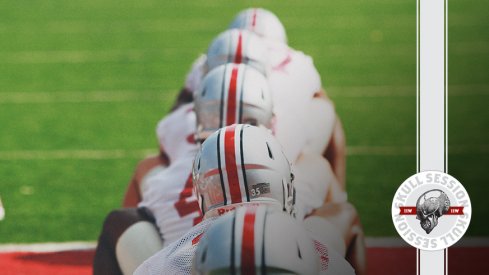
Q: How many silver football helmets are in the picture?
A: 5